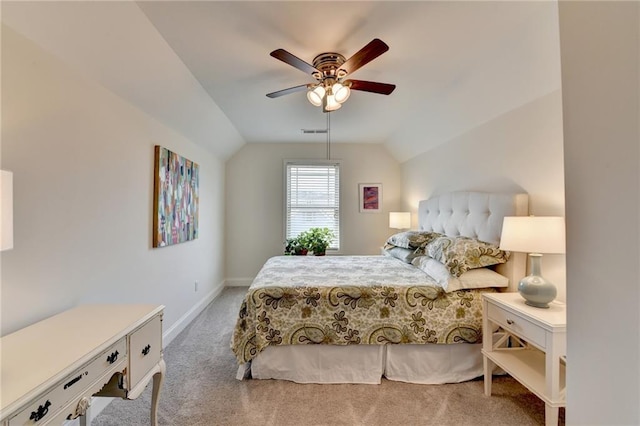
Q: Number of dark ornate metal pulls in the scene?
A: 3